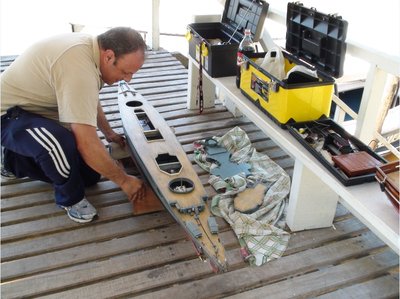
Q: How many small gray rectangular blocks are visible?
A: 2